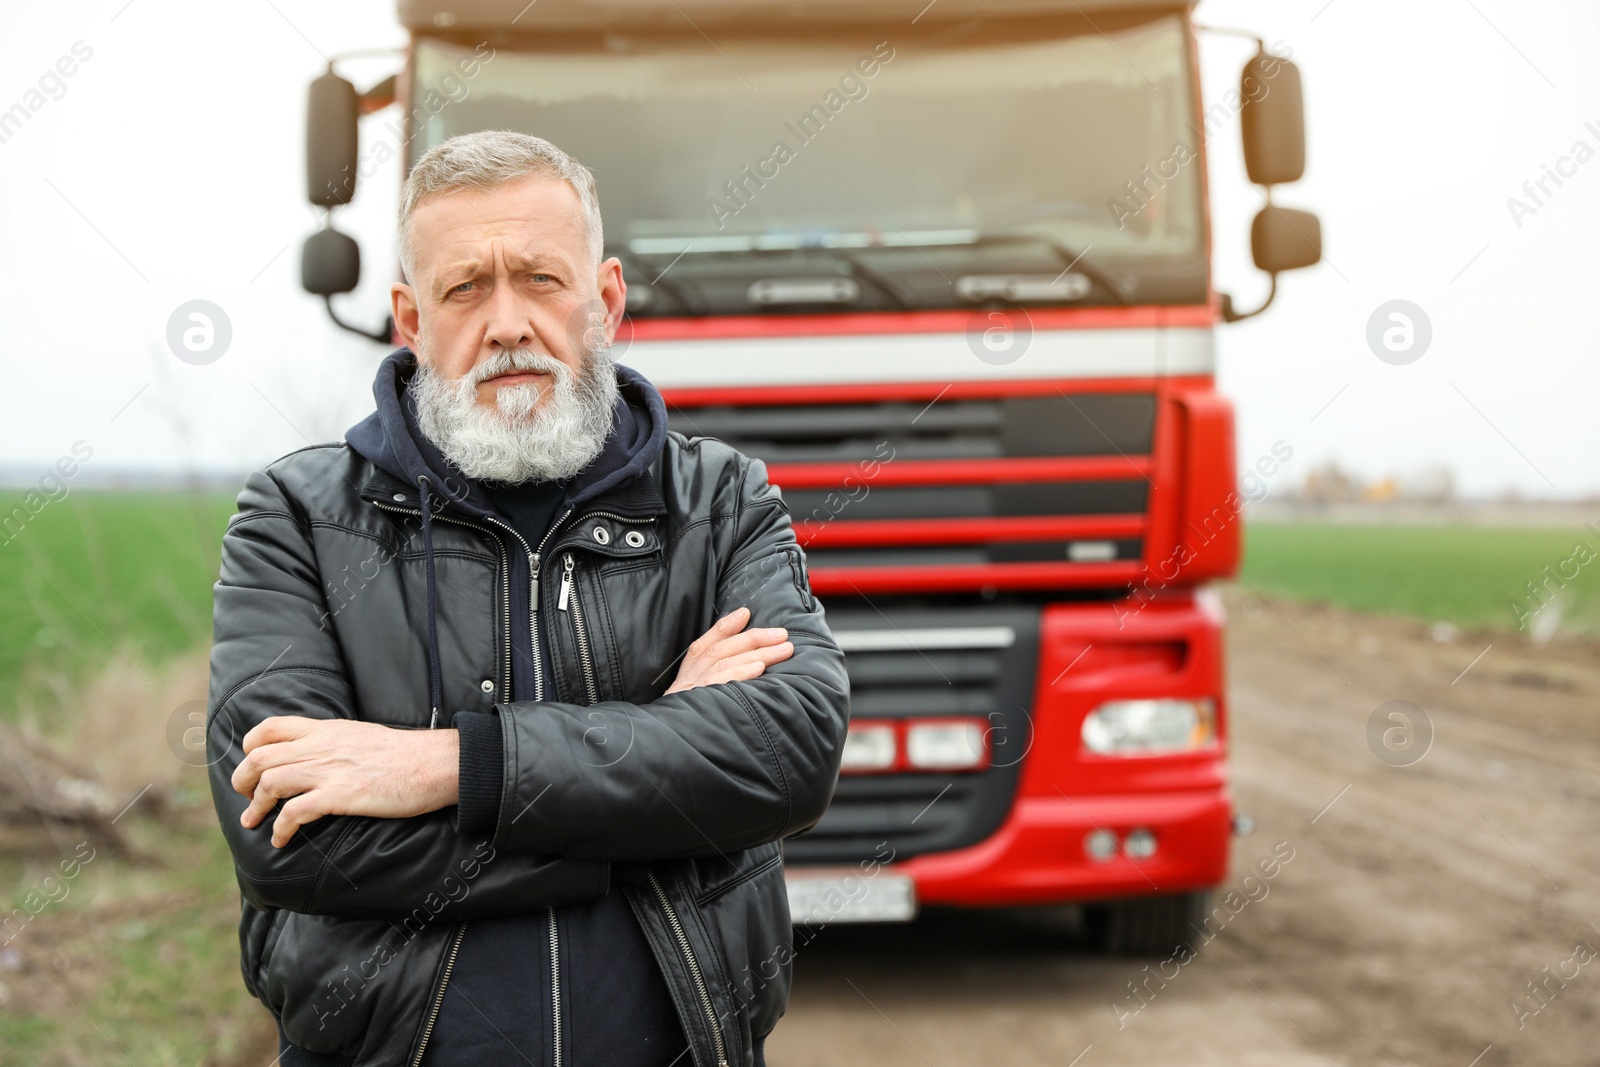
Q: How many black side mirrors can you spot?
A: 4